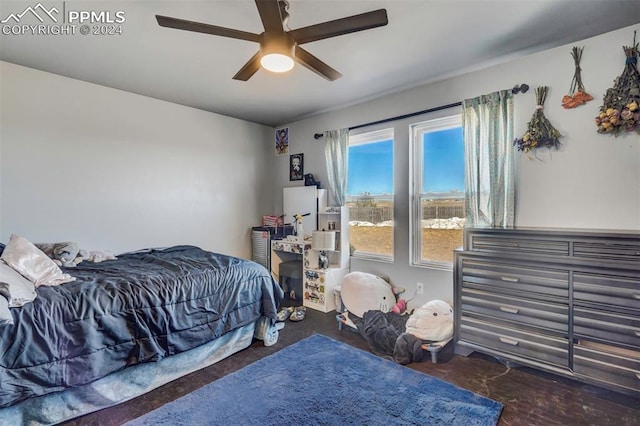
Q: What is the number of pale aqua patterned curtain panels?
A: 2